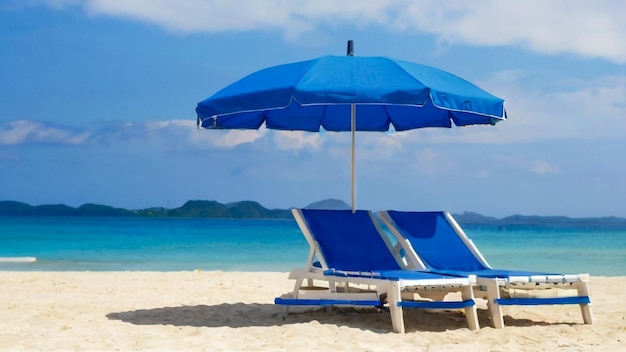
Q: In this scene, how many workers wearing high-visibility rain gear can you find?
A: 0